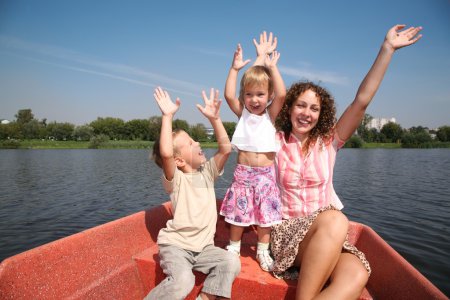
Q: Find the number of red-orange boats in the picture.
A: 1